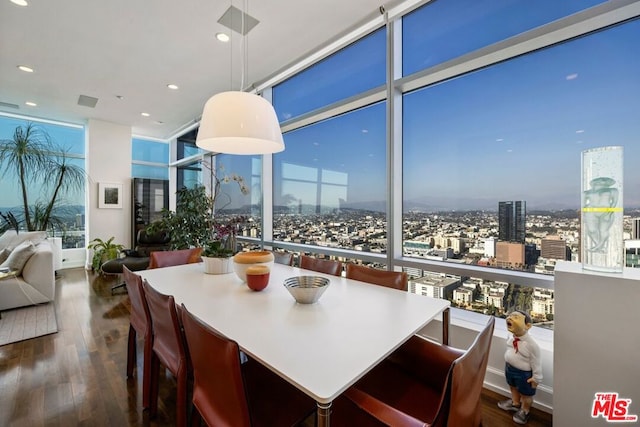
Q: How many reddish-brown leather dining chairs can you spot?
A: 8